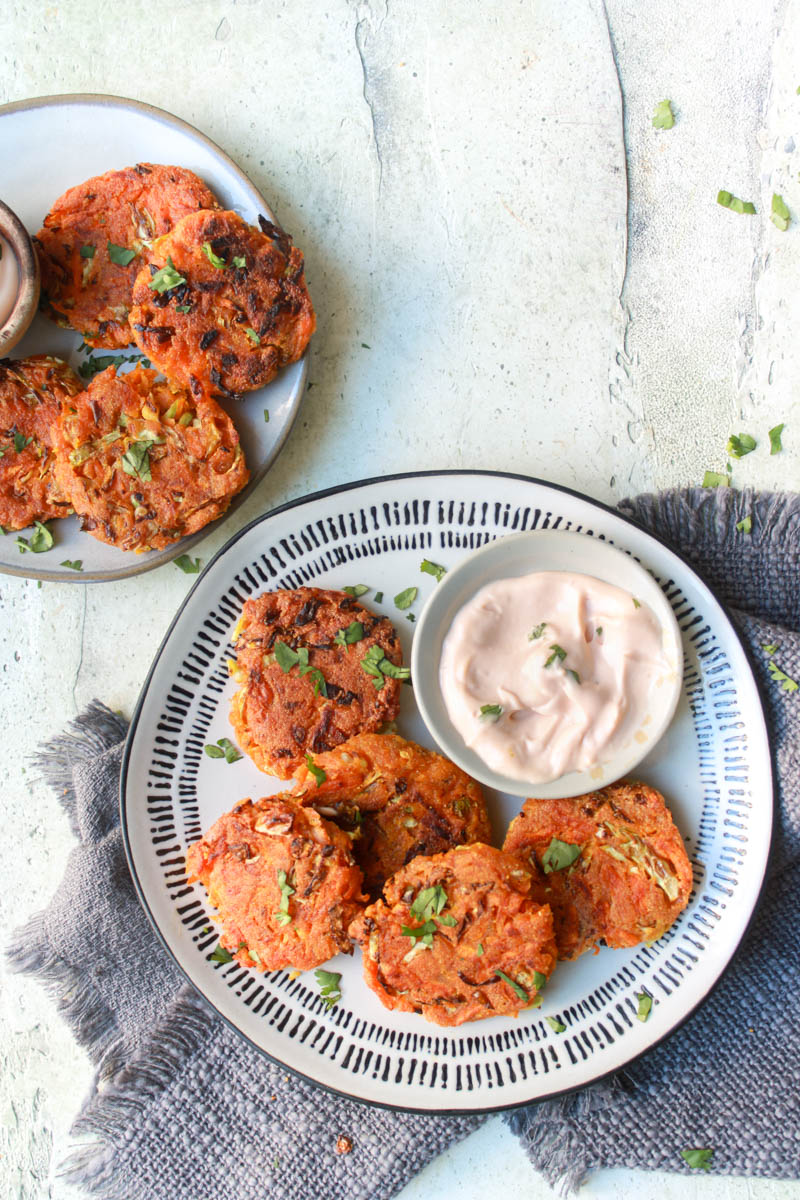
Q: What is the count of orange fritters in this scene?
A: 9